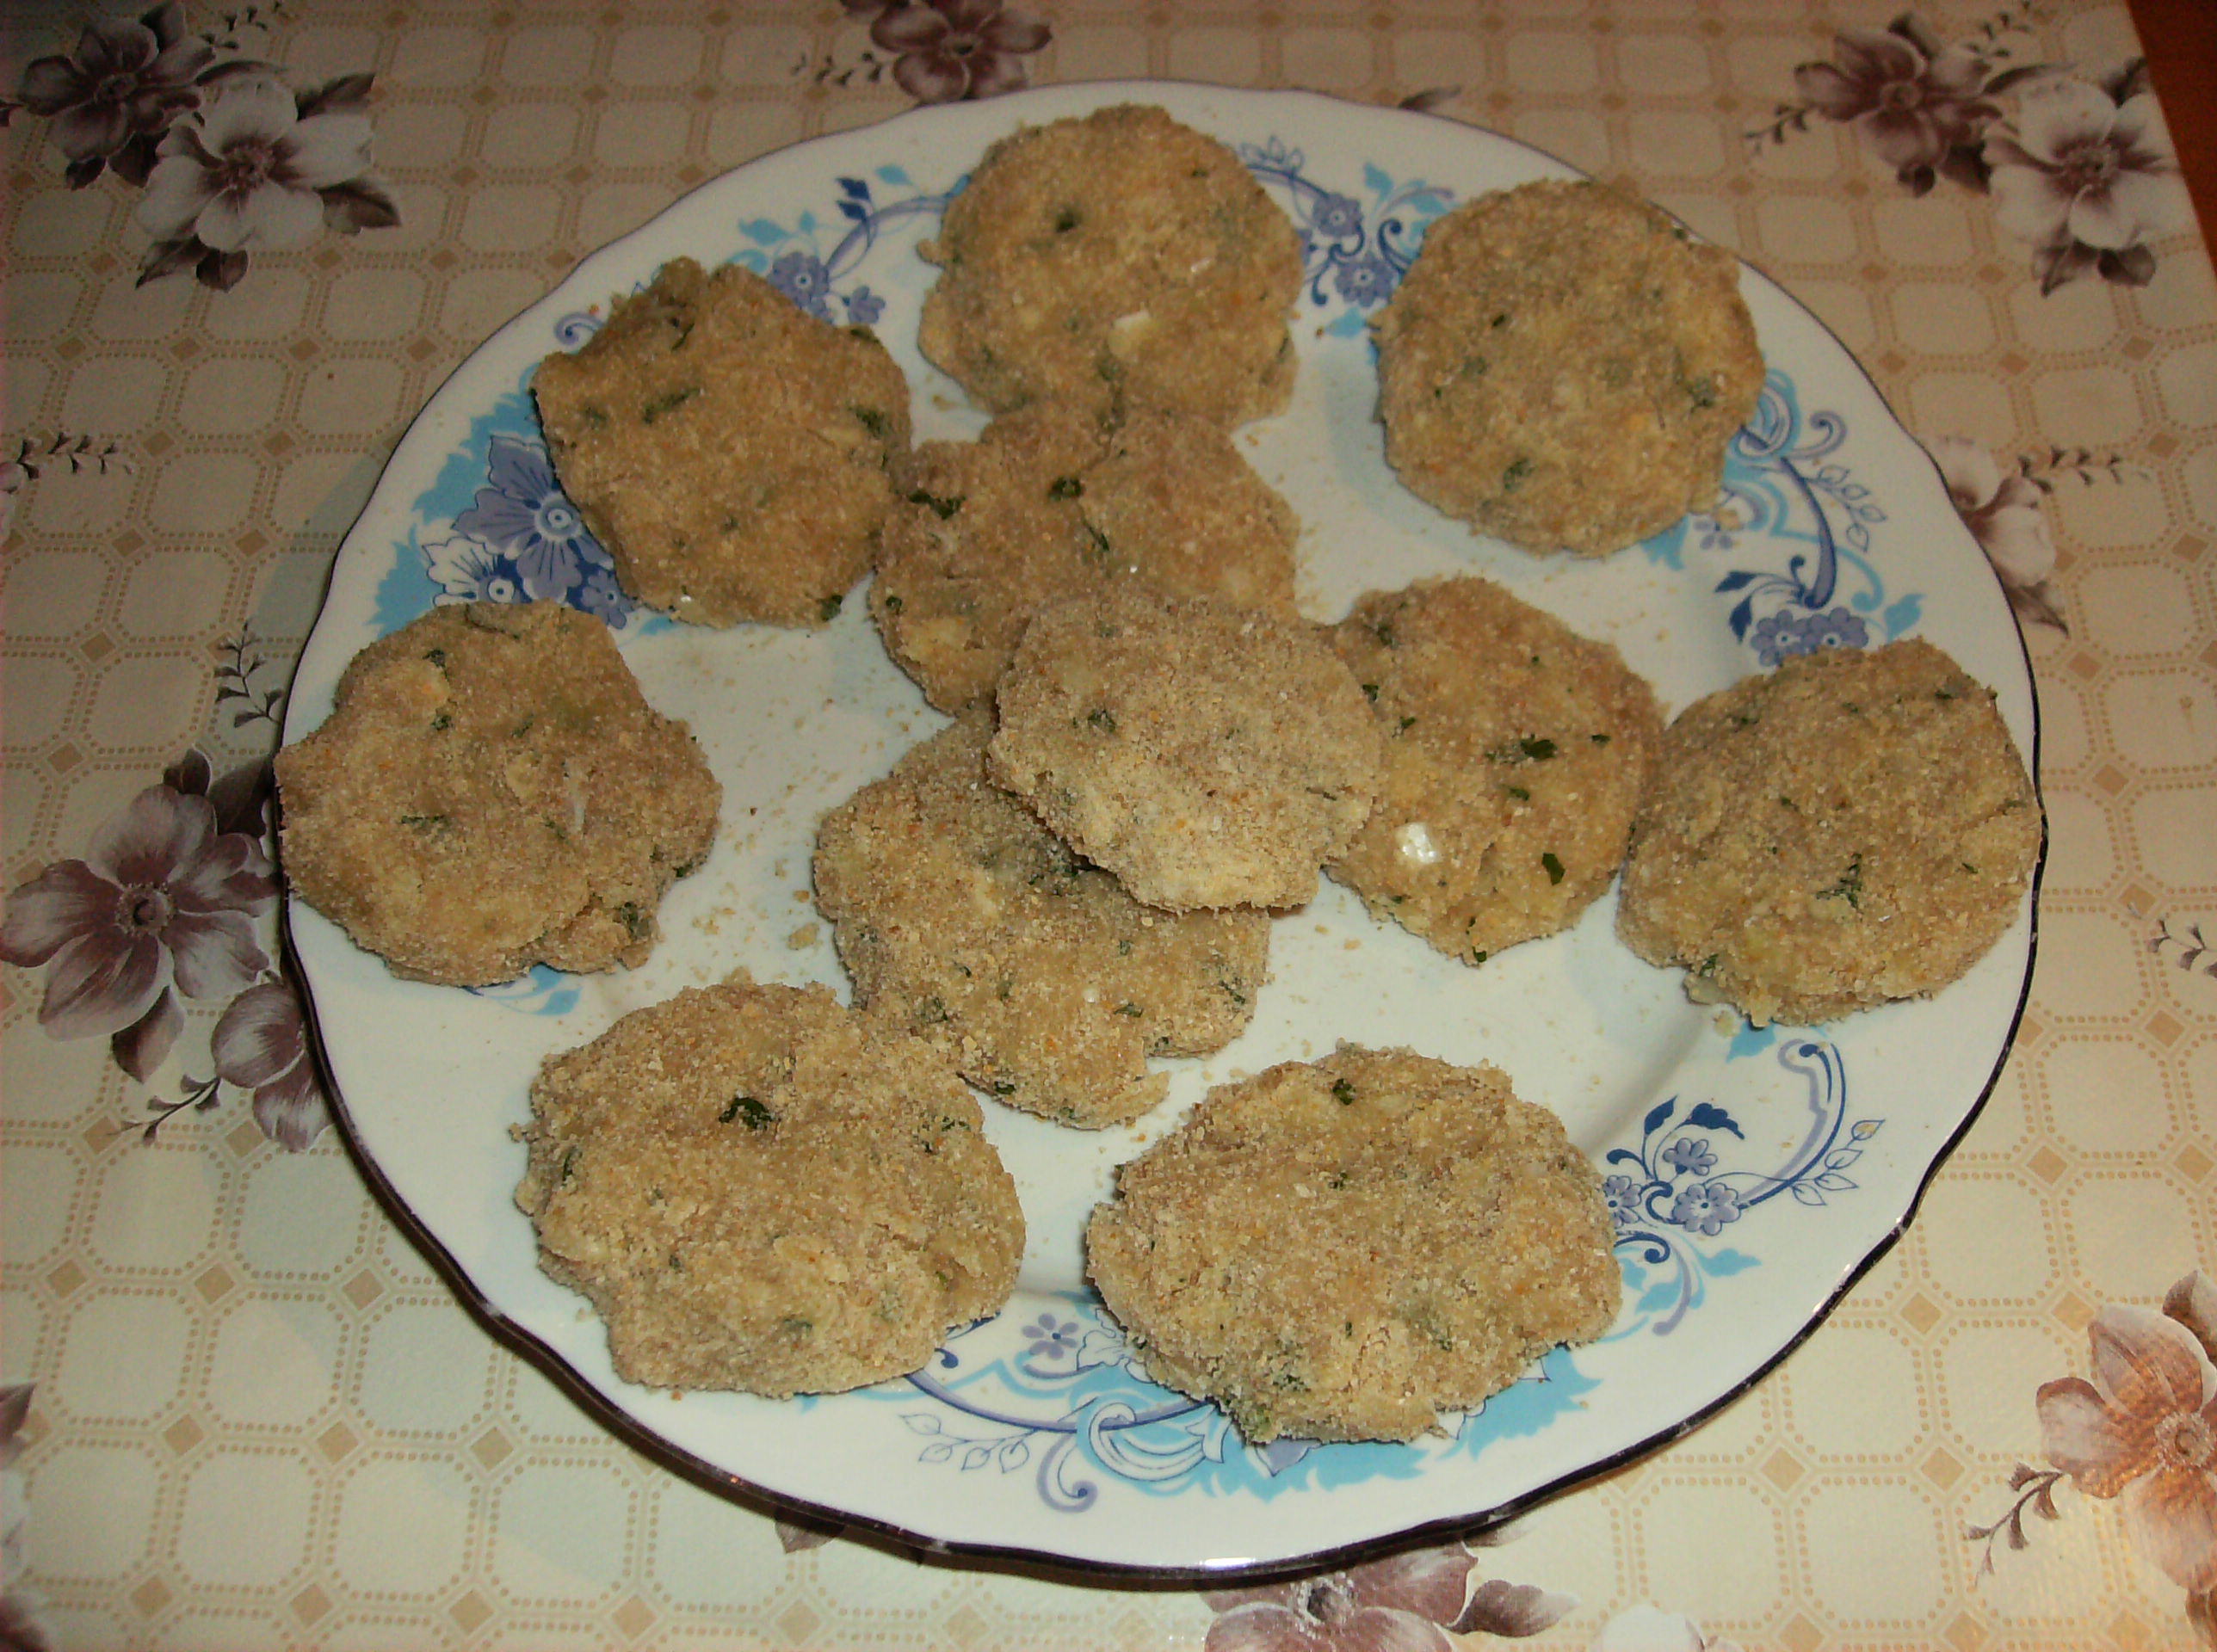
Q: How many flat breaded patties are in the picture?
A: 11